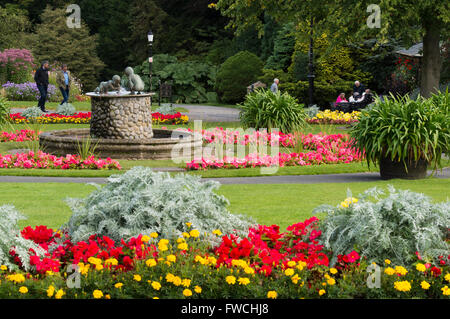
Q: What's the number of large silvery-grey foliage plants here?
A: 3